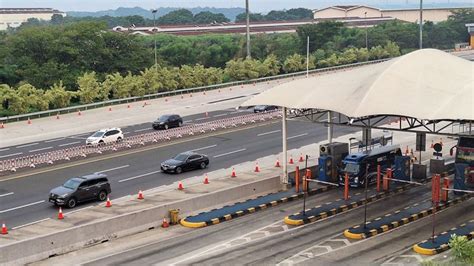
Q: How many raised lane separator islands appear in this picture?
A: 4